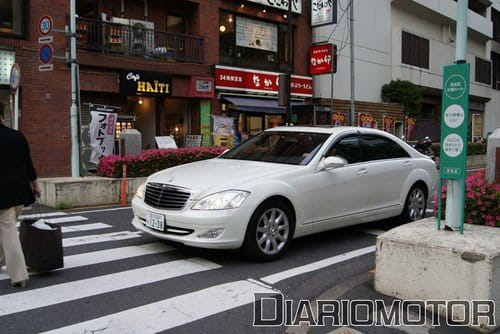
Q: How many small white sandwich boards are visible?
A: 2